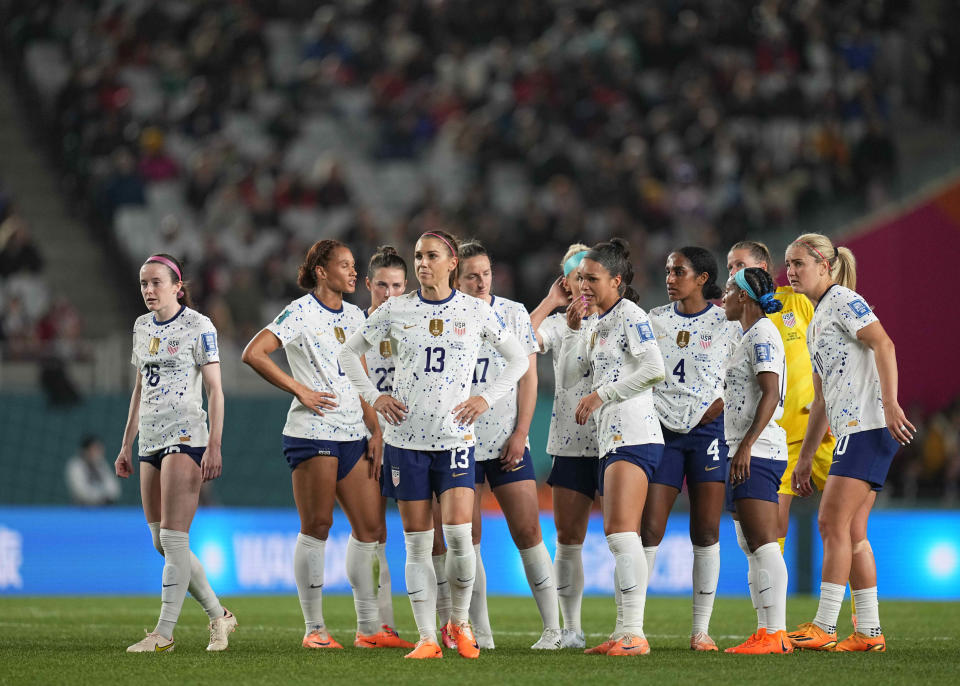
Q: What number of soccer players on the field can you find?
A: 11